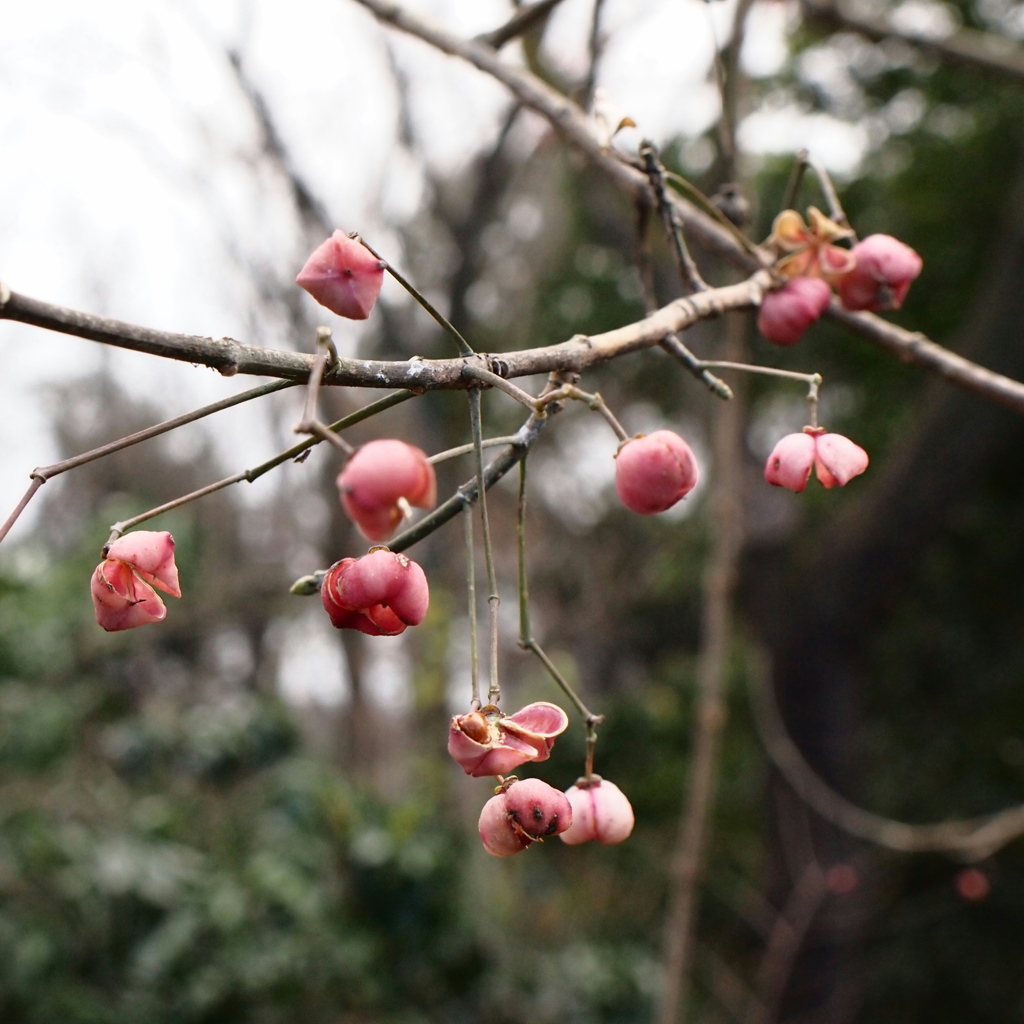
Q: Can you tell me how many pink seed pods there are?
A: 11